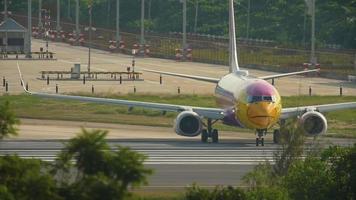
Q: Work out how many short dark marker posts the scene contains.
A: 15